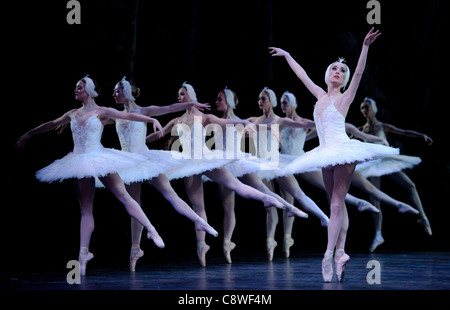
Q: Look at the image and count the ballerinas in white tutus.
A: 8